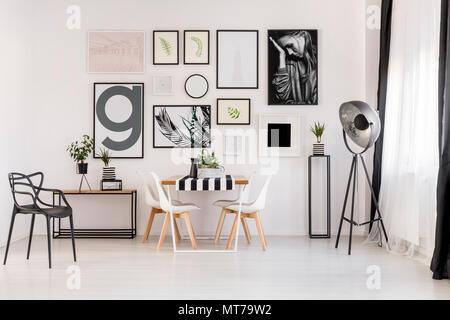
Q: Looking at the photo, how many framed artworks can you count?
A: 12